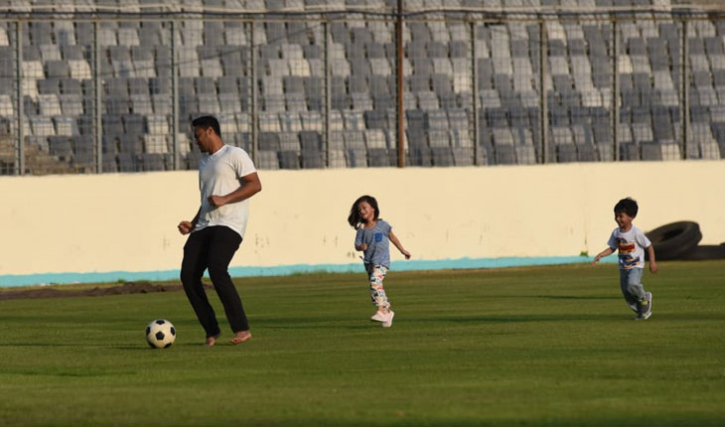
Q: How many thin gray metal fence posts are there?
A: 9